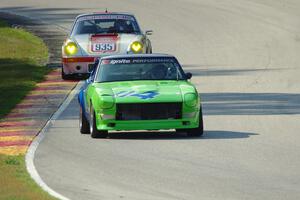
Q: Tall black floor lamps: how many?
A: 0